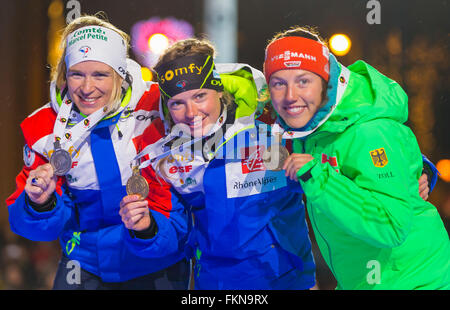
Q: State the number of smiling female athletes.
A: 3